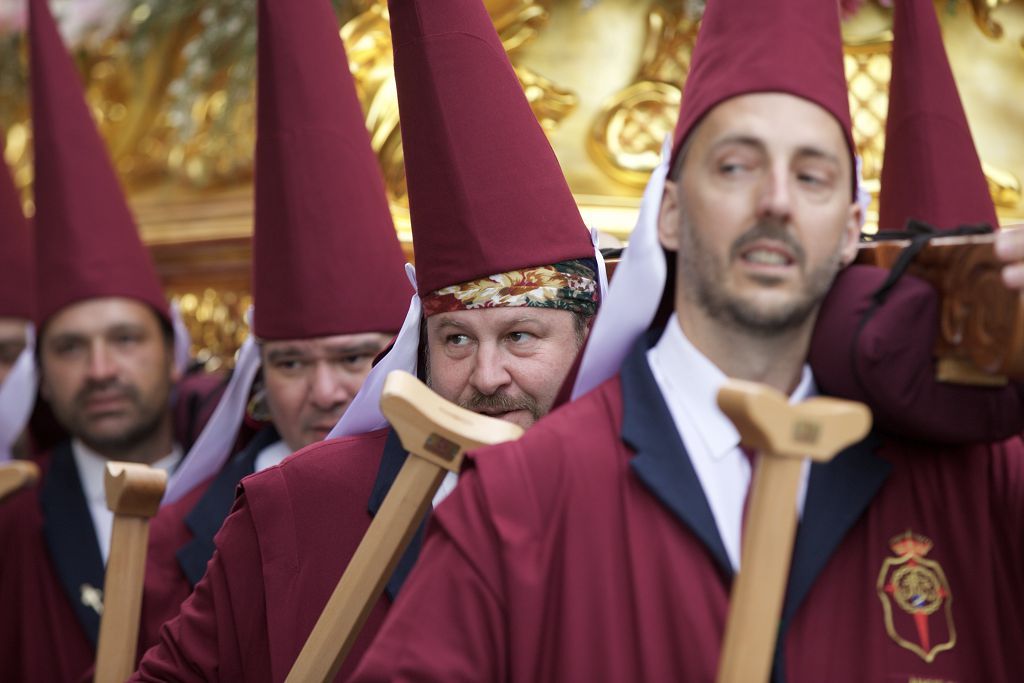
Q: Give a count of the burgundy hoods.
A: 6